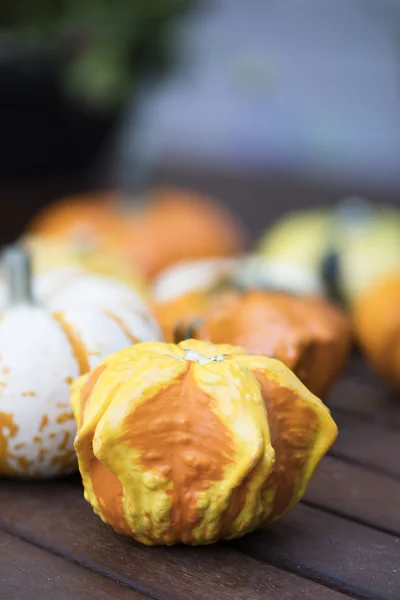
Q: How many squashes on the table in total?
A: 8